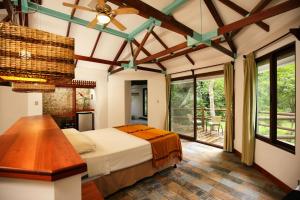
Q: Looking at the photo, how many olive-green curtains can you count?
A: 3